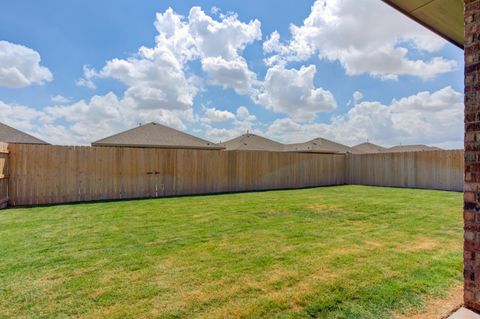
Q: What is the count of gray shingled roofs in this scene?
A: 6